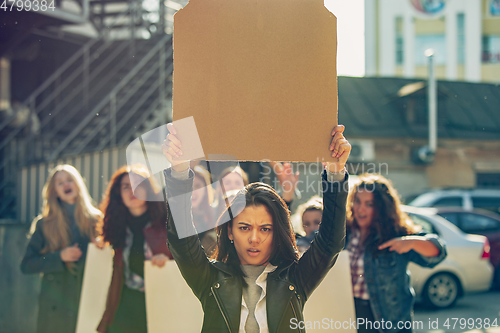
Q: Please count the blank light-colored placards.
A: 3